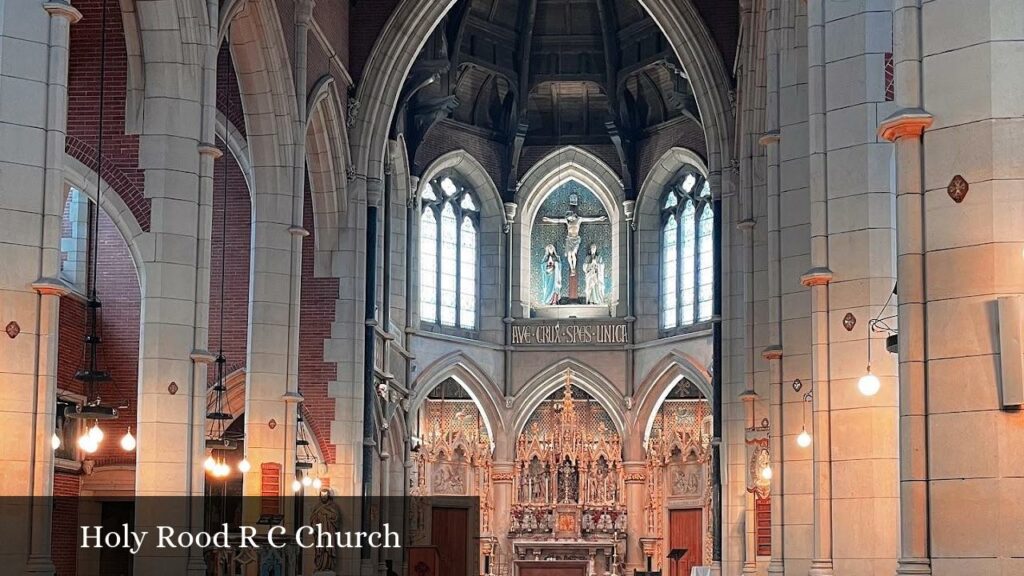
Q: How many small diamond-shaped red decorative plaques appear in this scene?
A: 6